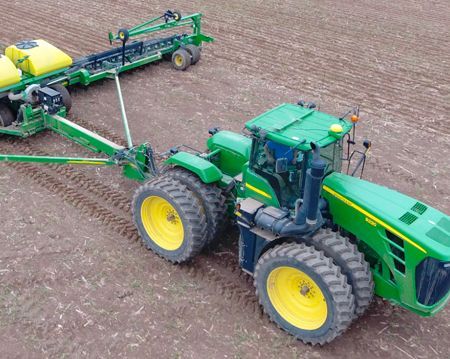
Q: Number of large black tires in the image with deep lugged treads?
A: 4